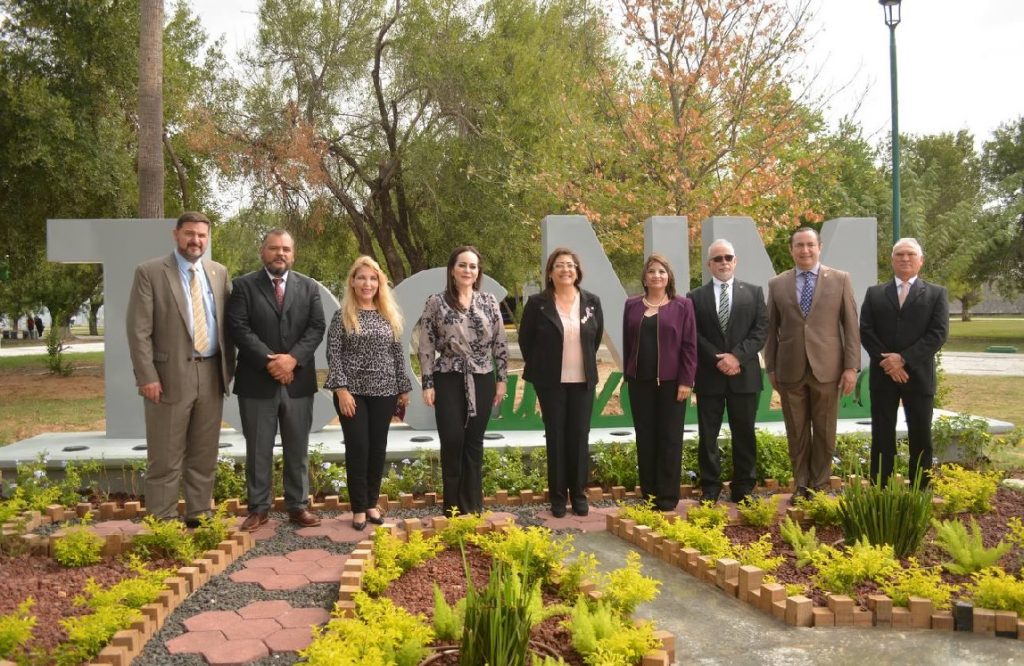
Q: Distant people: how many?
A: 2